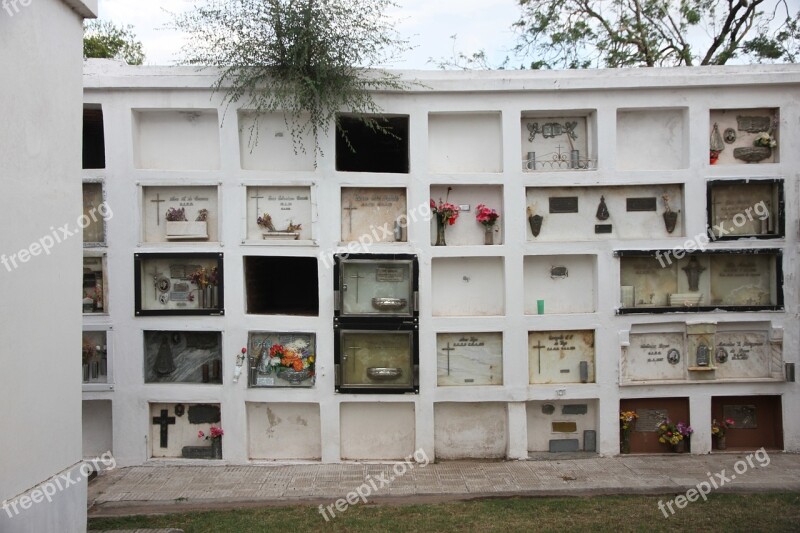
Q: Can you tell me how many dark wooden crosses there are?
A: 1